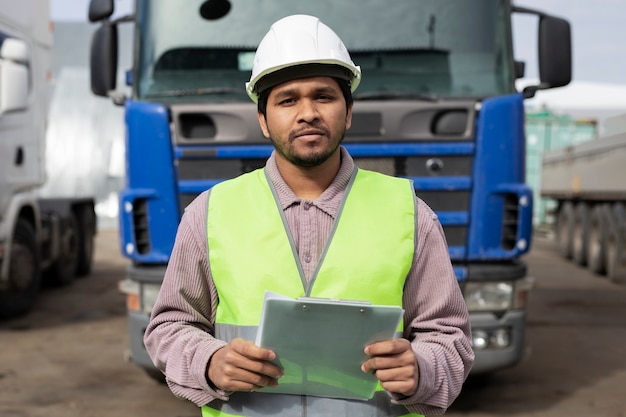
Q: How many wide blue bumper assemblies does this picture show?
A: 1